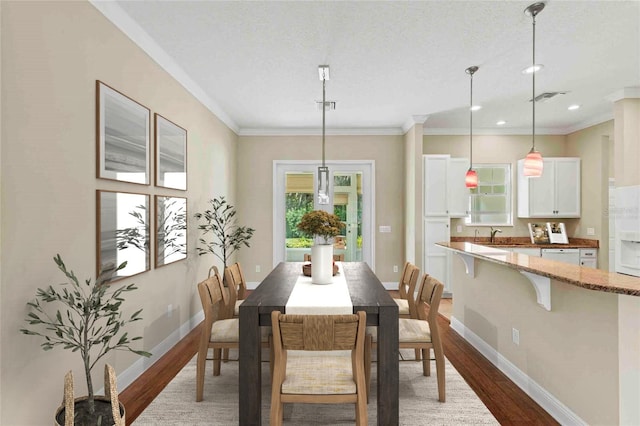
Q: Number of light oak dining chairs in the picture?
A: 6